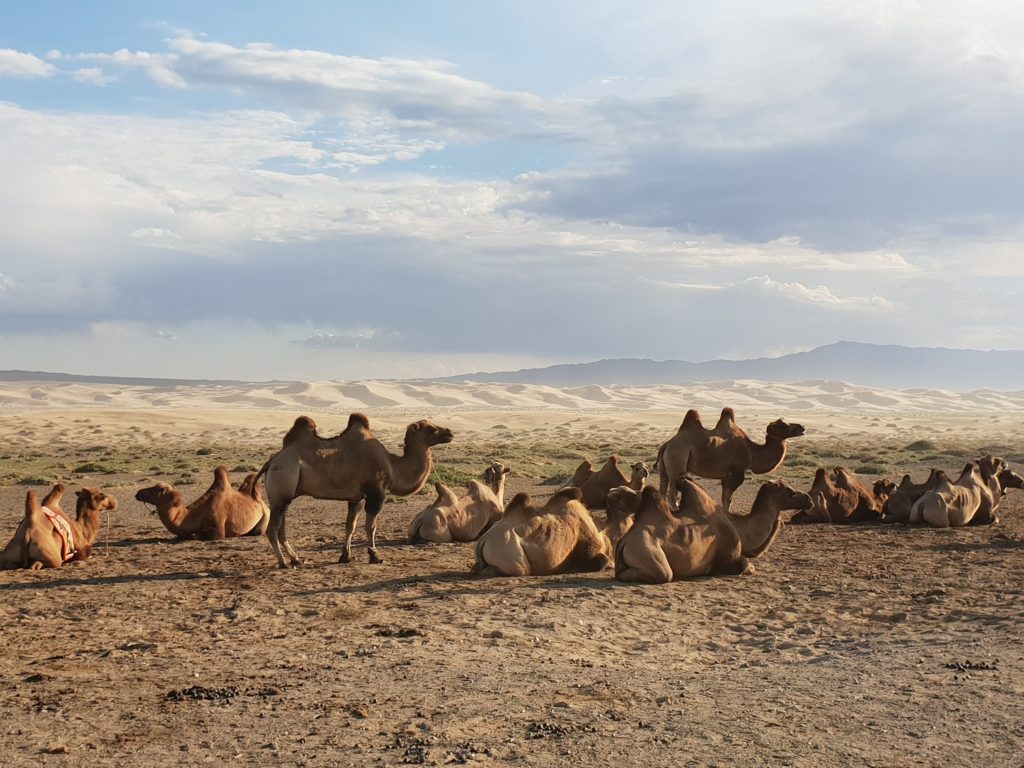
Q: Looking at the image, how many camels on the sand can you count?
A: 11